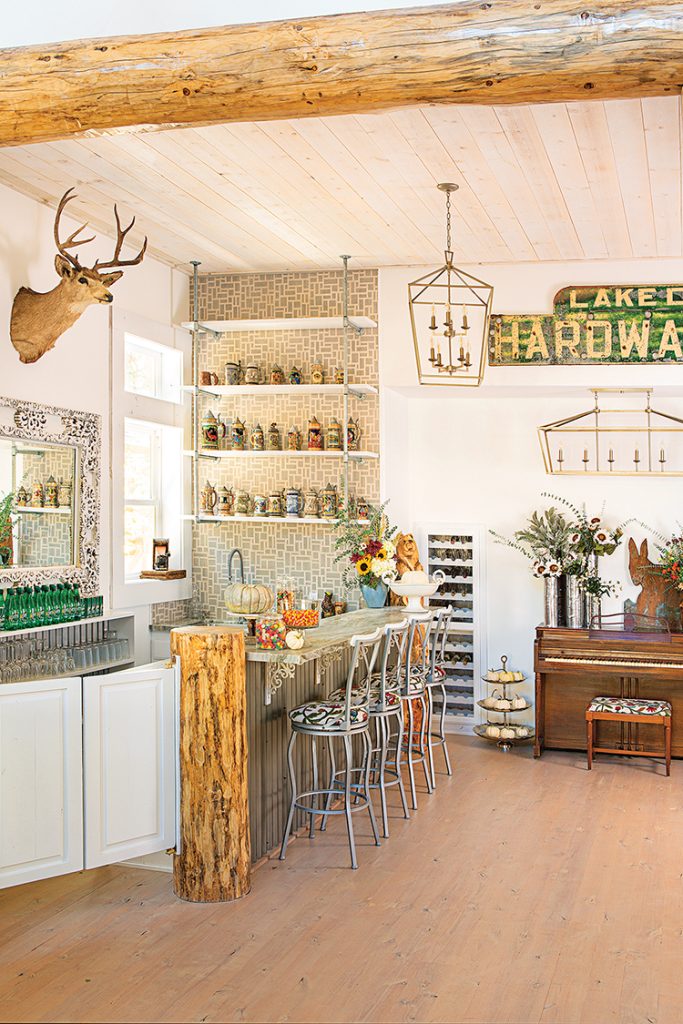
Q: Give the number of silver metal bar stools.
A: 4